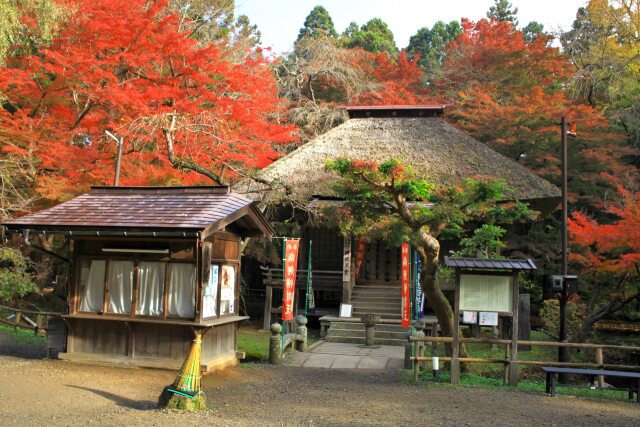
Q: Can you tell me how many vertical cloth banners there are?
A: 5